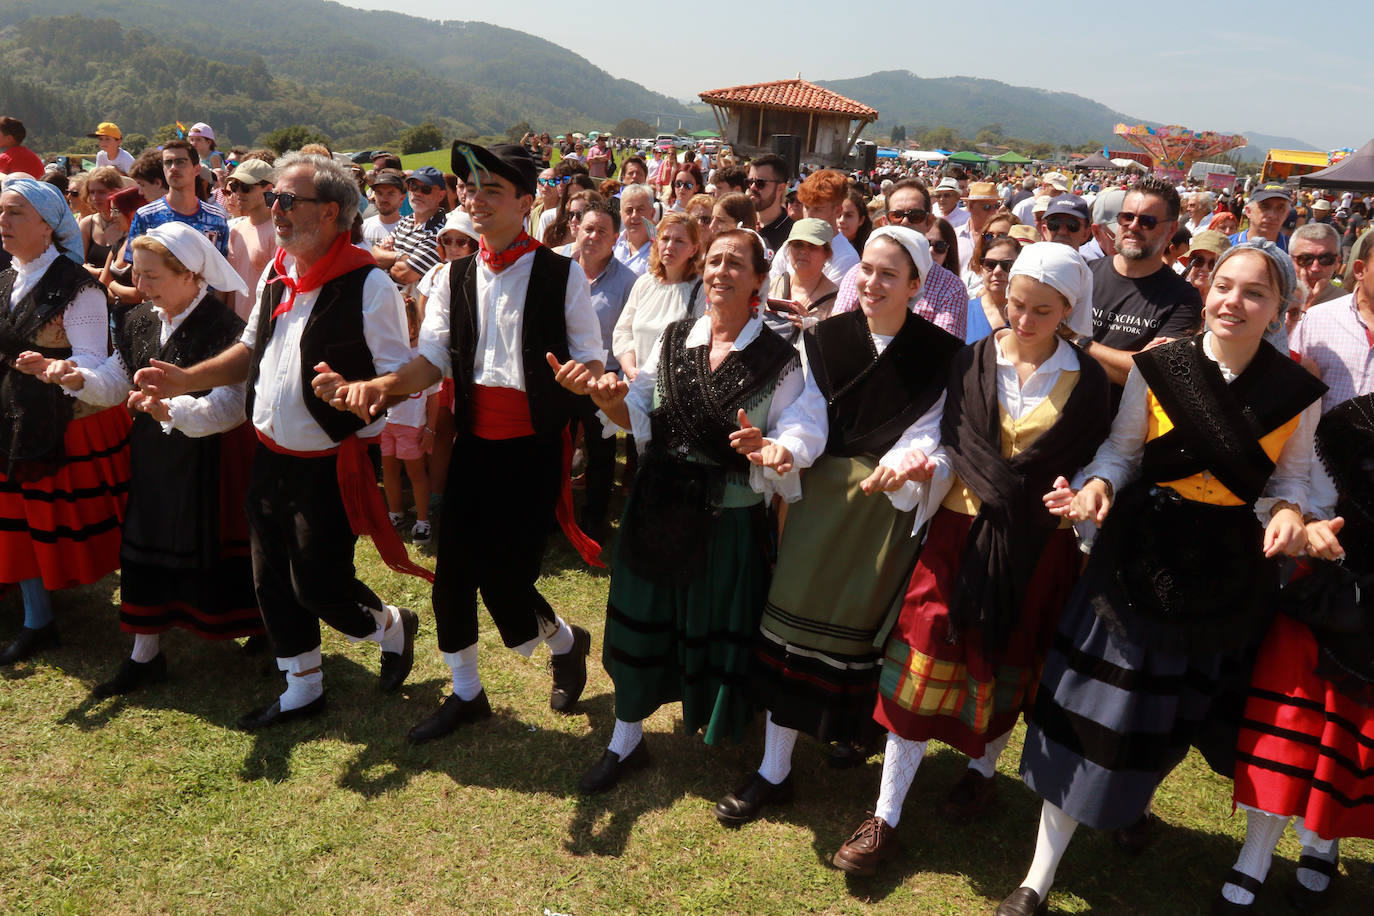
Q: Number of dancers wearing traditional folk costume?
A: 9